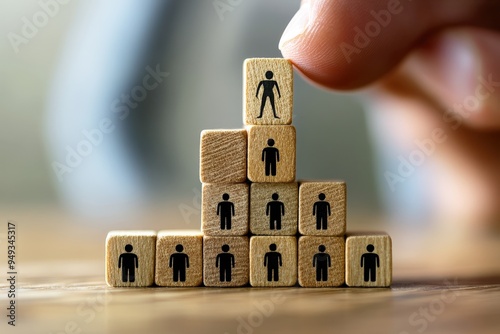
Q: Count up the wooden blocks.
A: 12